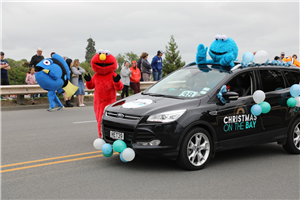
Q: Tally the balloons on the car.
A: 14